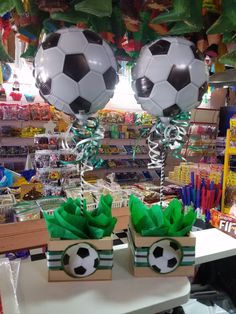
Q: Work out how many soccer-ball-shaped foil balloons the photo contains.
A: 2